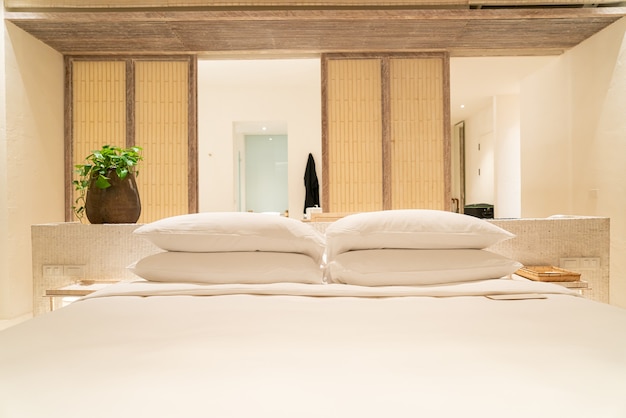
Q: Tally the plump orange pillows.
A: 0